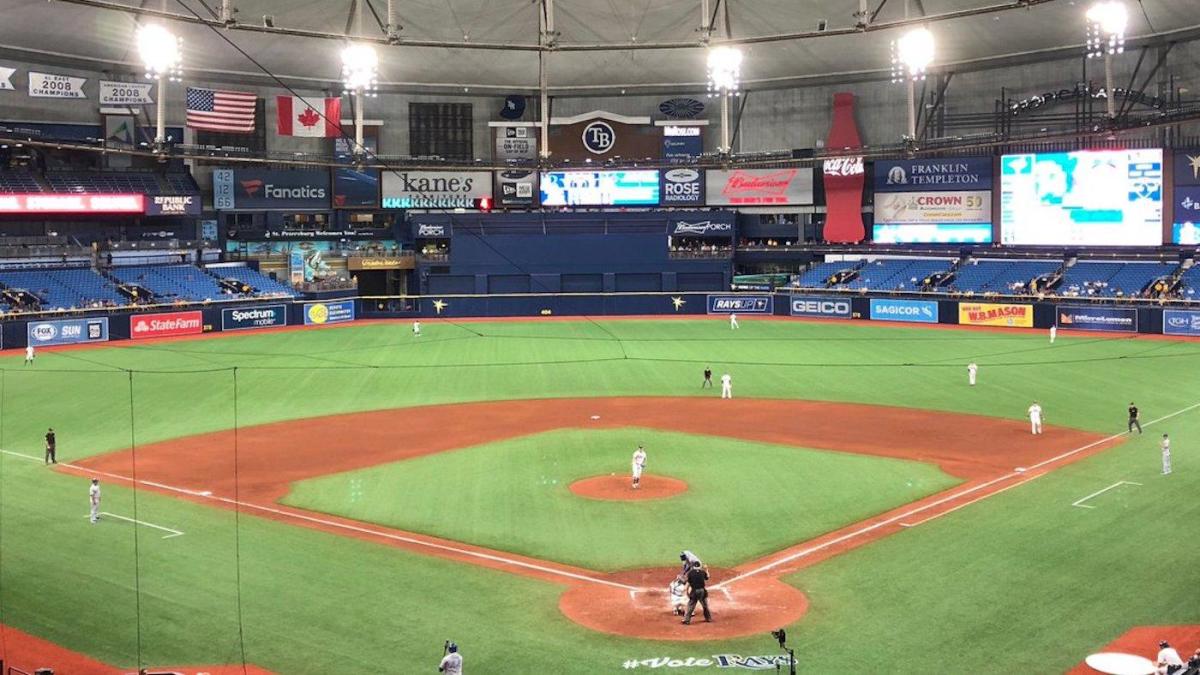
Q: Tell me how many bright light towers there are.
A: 5